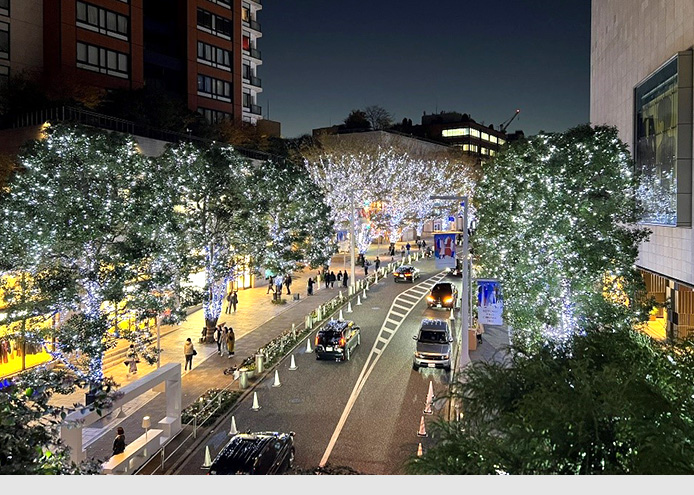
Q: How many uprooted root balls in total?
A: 0